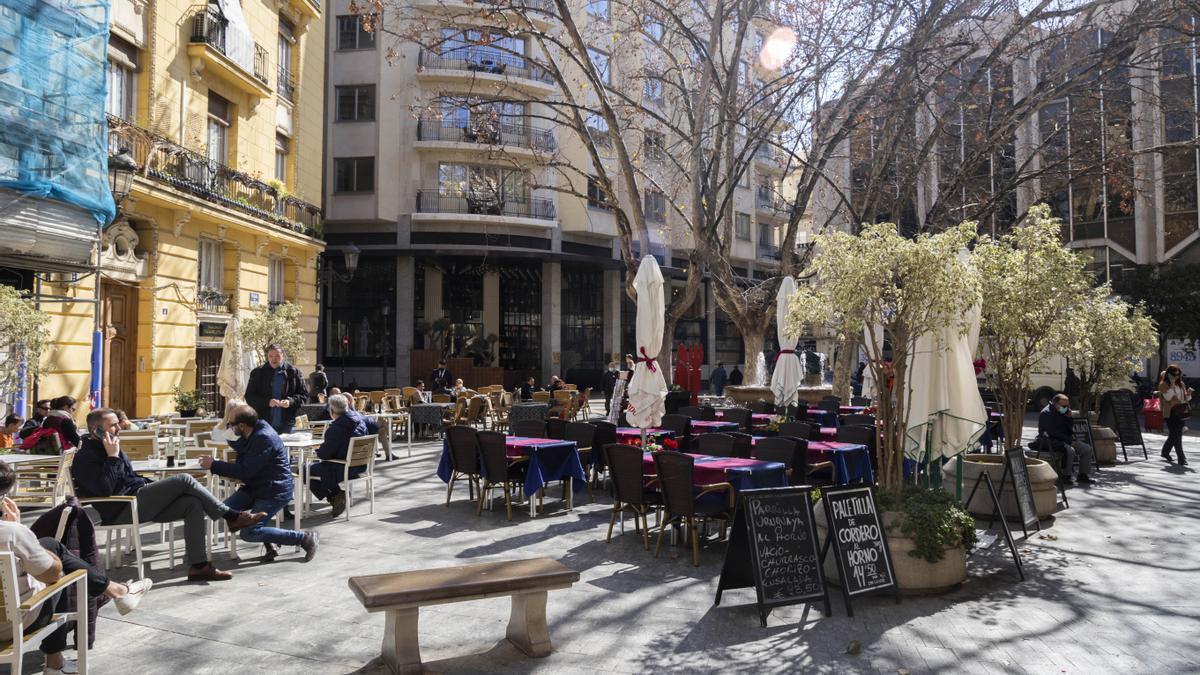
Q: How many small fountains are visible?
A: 1